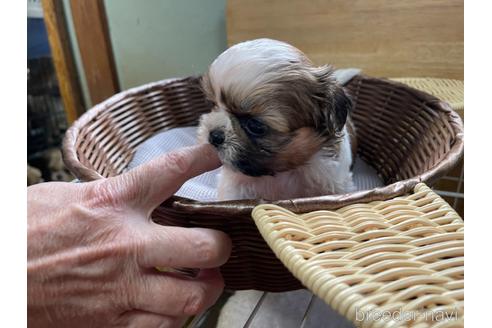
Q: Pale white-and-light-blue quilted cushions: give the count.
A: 1